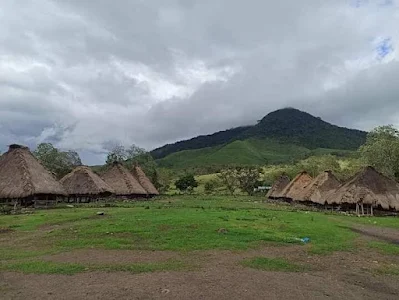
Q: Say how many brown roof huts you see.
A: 8